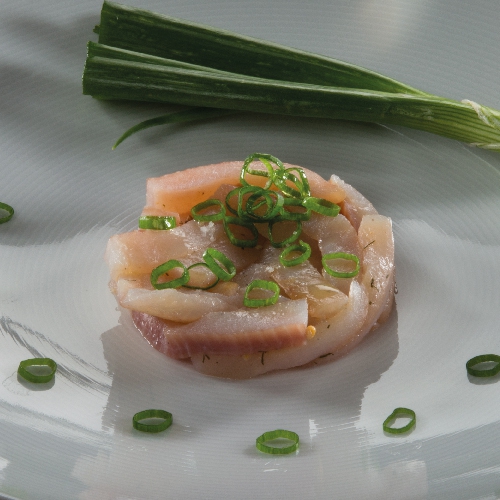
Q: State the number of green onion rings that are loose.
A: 6